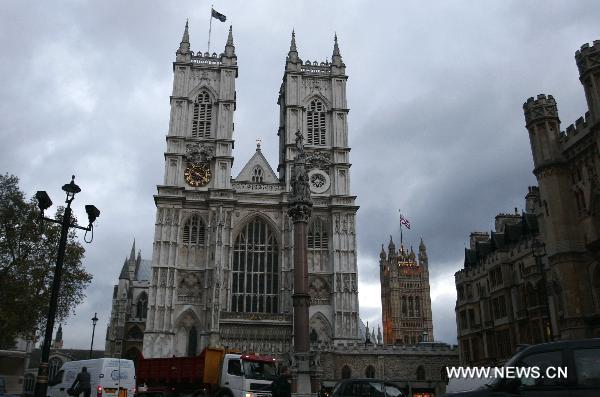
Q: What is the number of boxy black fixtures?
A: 2